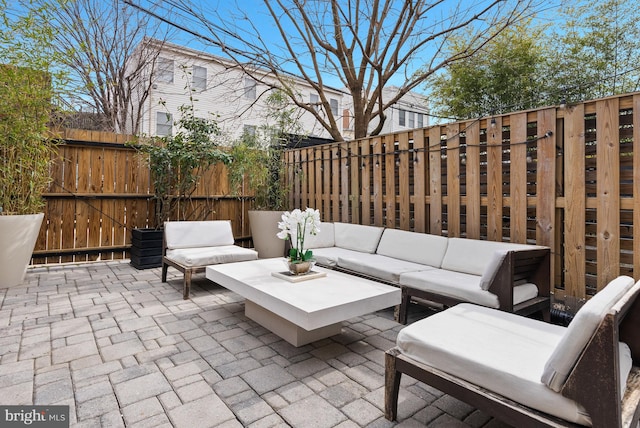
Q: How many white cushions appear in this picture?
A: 12